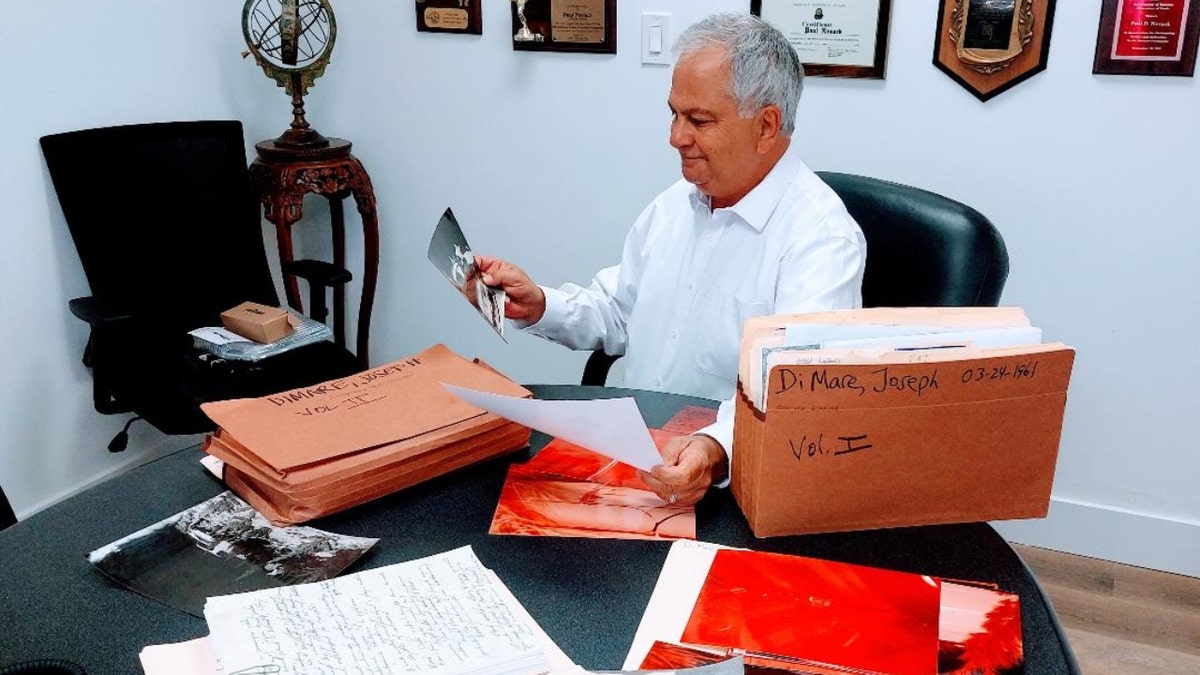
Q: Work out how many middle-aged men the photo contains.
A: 1